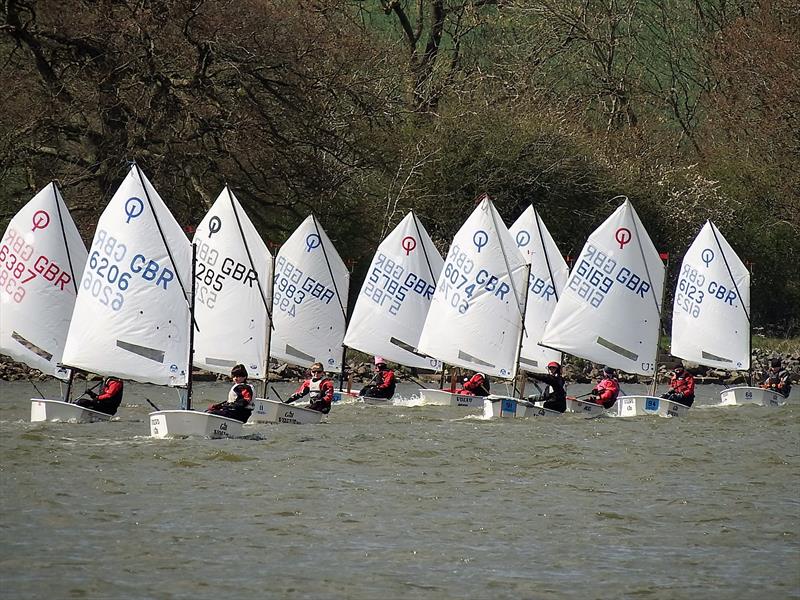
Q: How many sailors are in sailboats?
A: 9